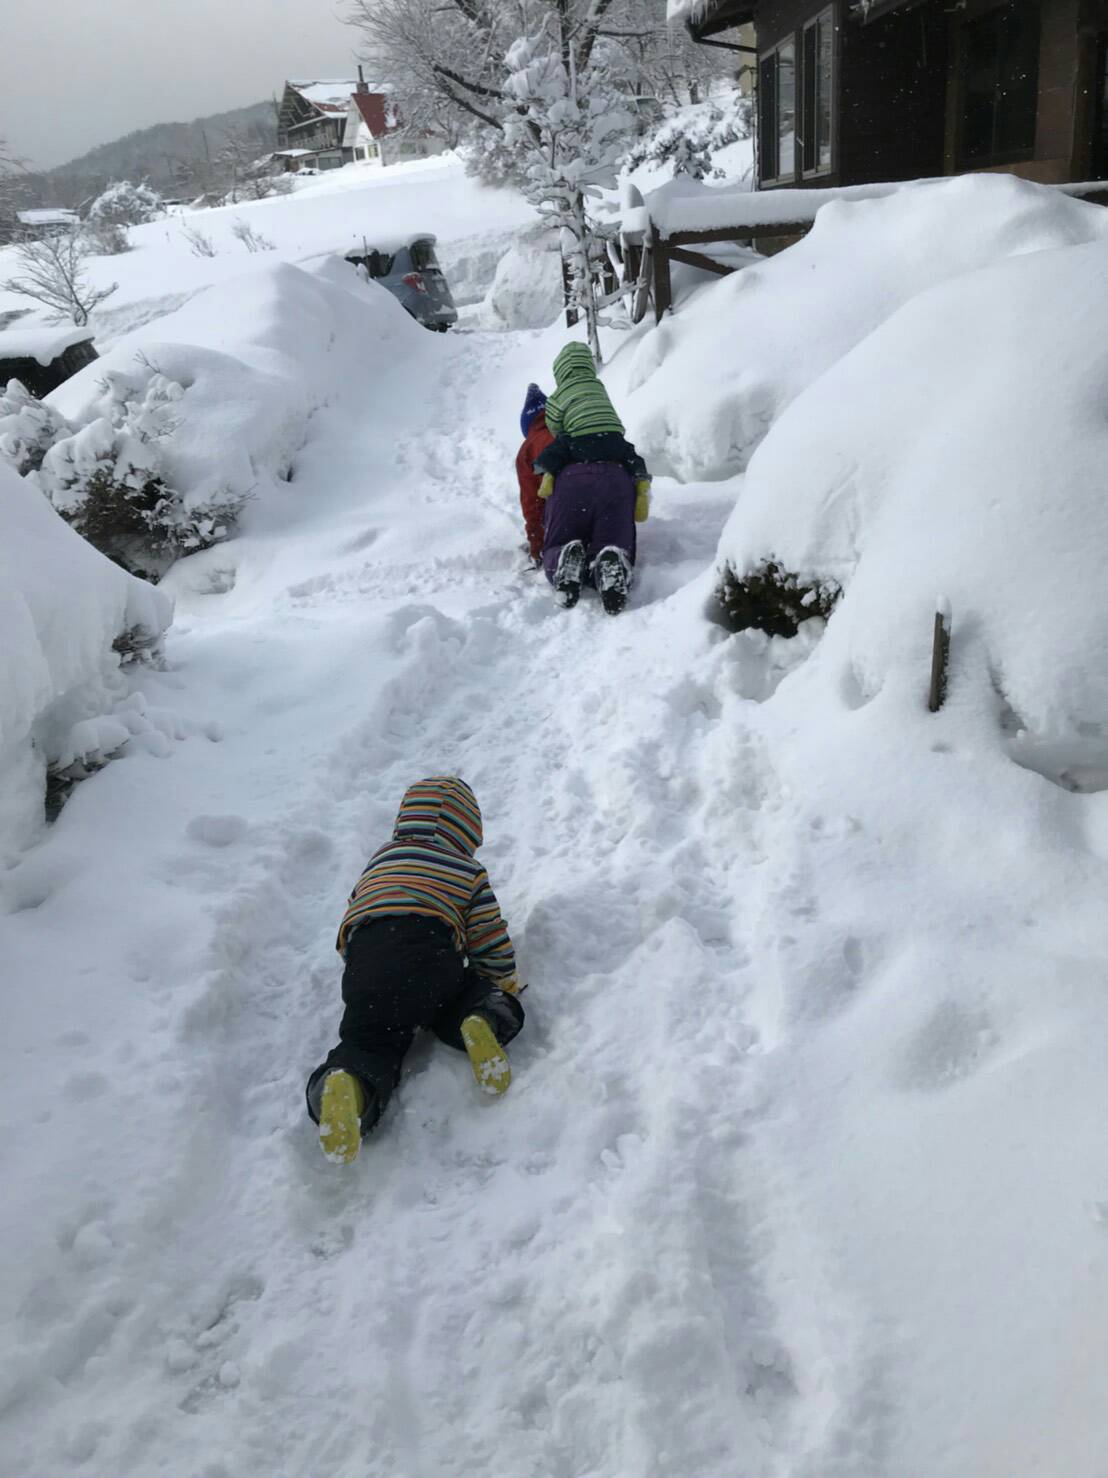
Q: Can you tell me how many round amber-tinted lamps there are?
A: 0